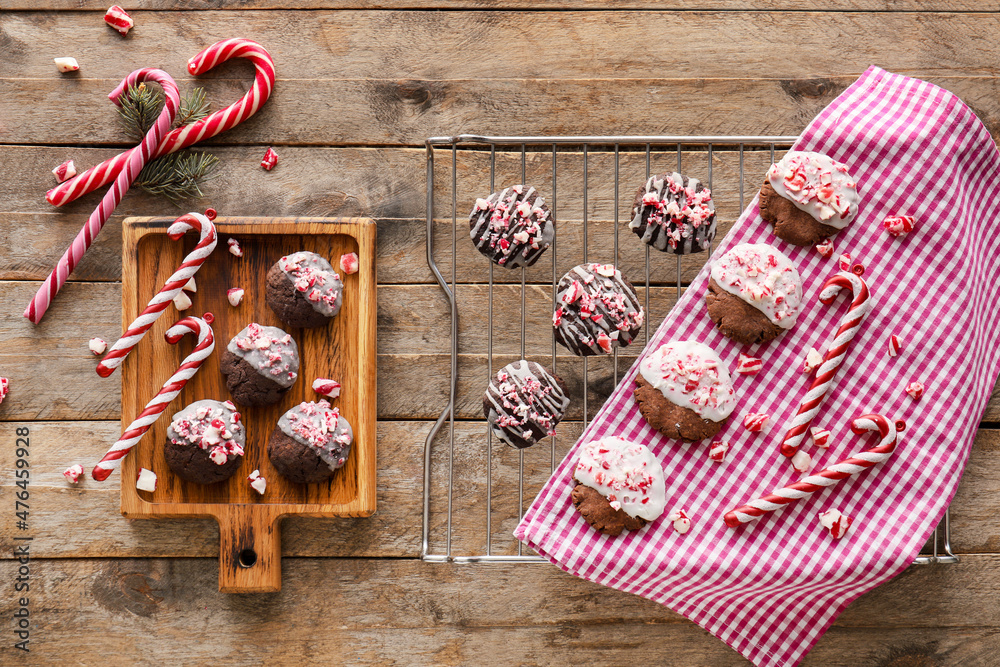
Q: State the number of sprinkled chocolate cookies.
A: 12